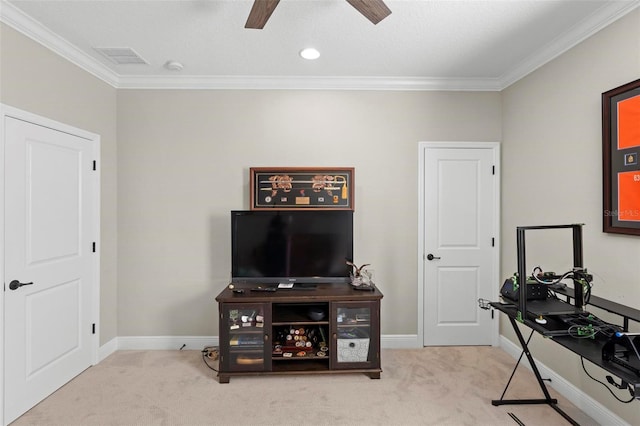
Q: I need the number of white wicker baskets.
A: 1